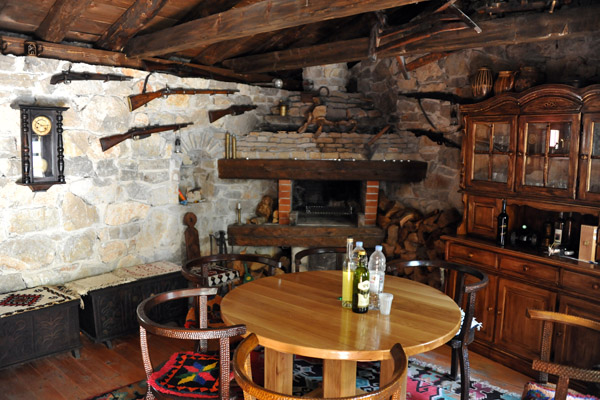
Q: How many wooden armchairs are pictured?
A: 6